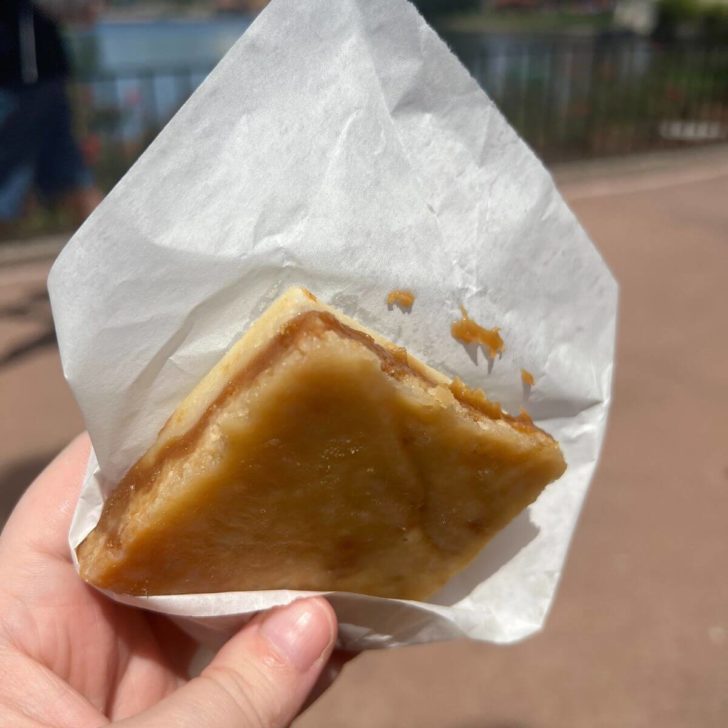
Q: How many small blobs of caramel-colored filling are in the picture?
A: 3